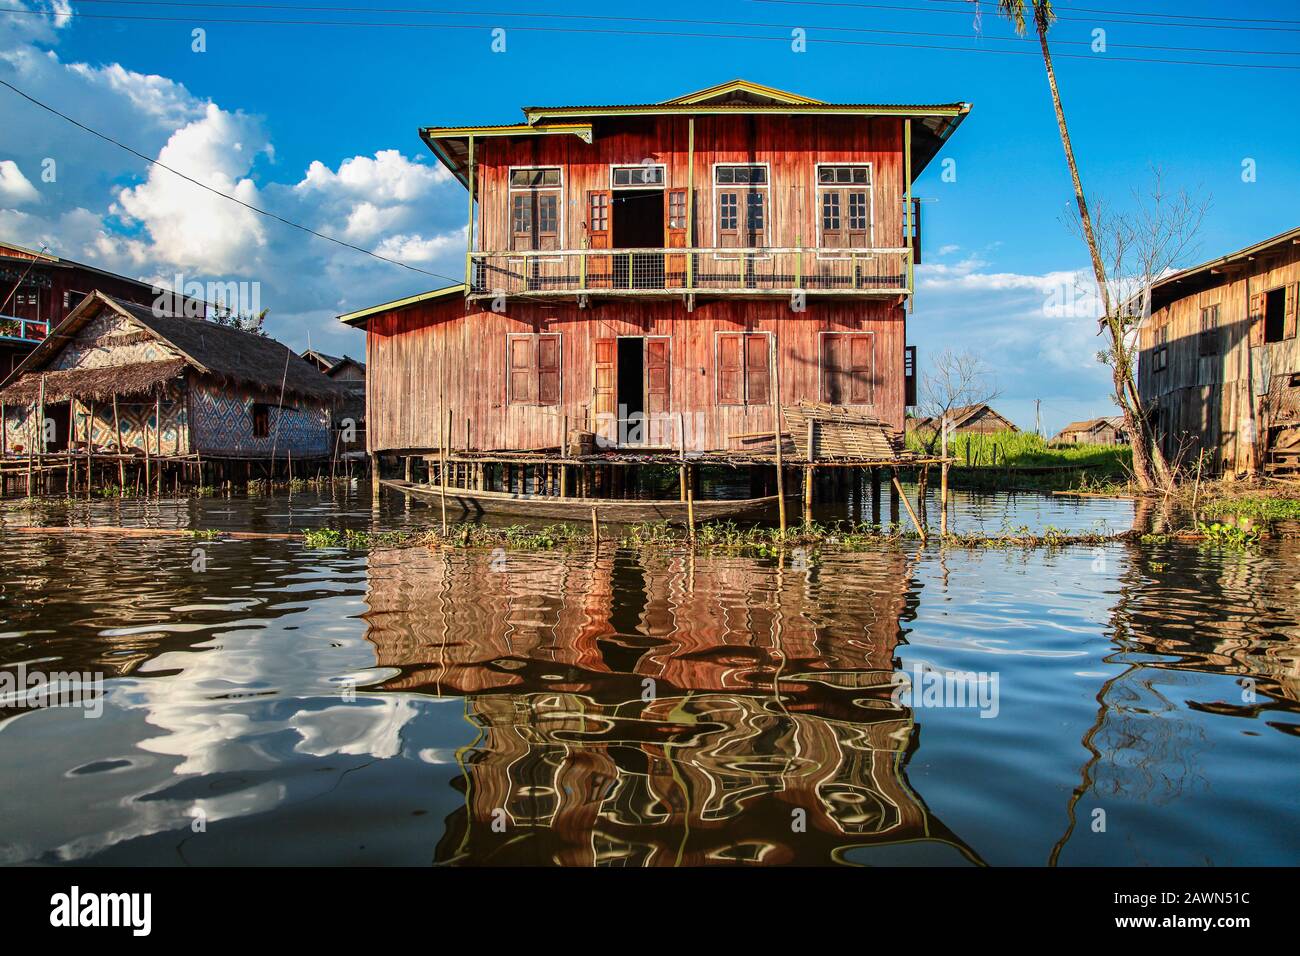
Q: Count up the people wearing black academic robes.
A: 0